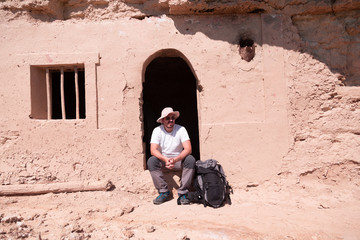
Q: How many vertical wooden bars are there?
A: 3